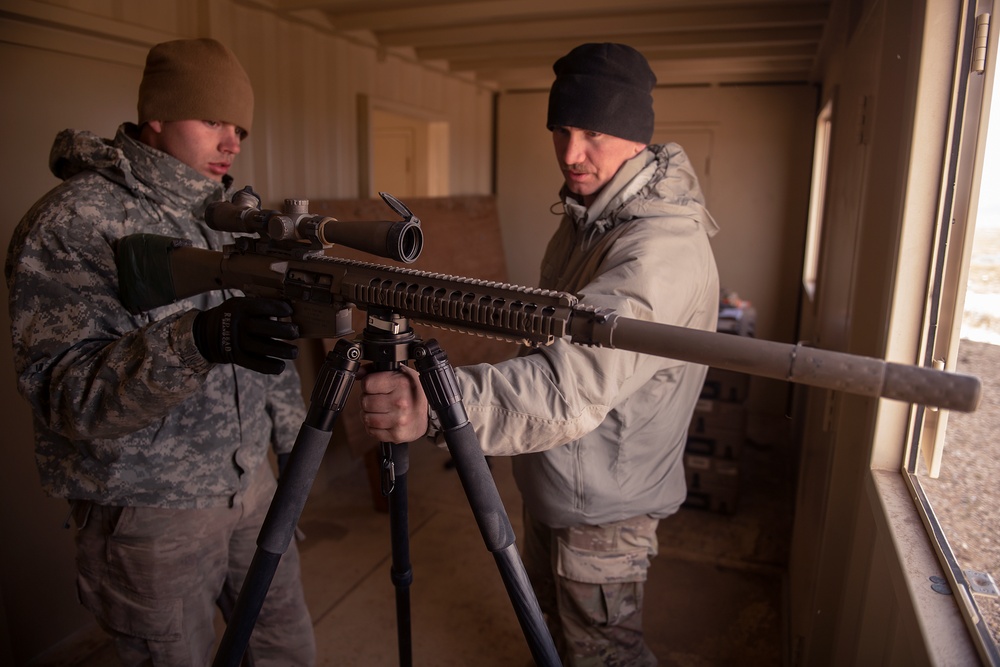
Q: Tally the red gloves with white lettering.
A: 0